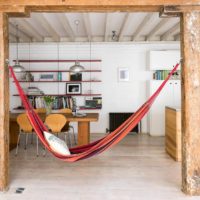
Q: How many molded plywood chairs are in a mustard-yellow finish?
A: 4